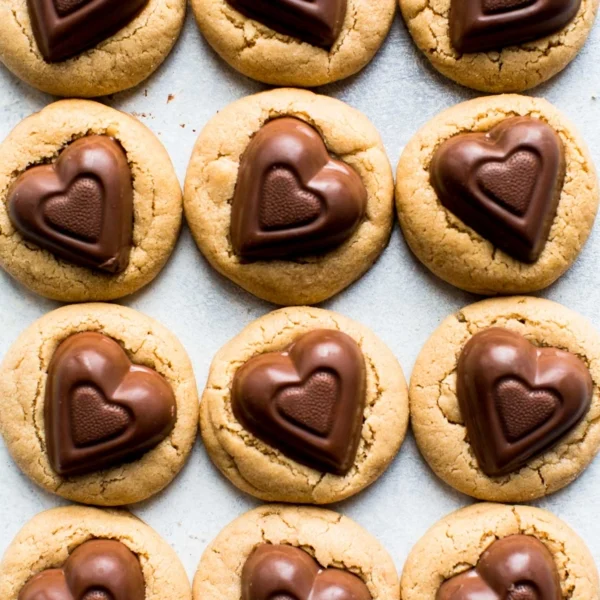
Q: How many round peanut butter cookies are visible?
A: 12